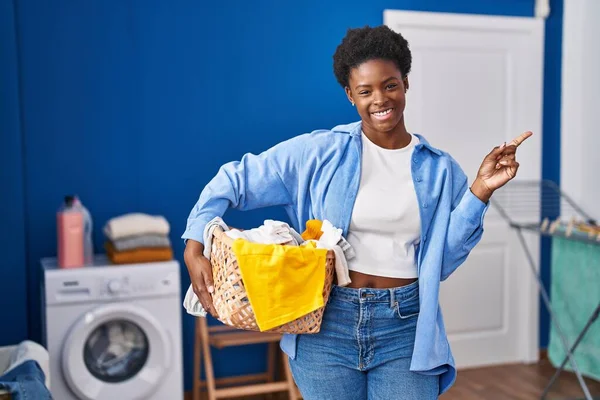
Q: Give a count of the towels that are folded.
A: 3